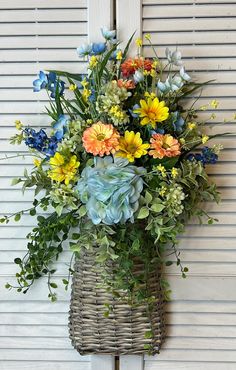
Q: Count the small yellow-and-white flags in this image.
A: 0